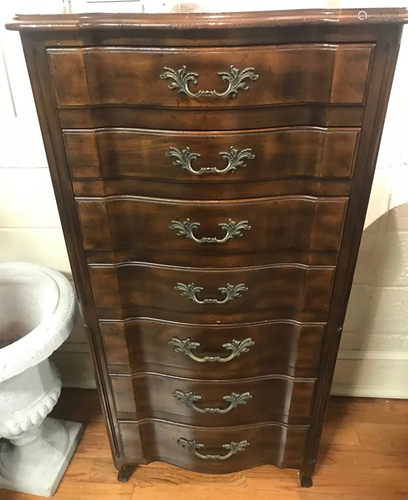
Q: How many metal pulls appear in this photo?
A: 7